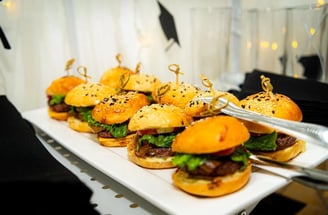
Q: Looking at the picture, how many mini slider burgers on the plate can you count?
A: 10